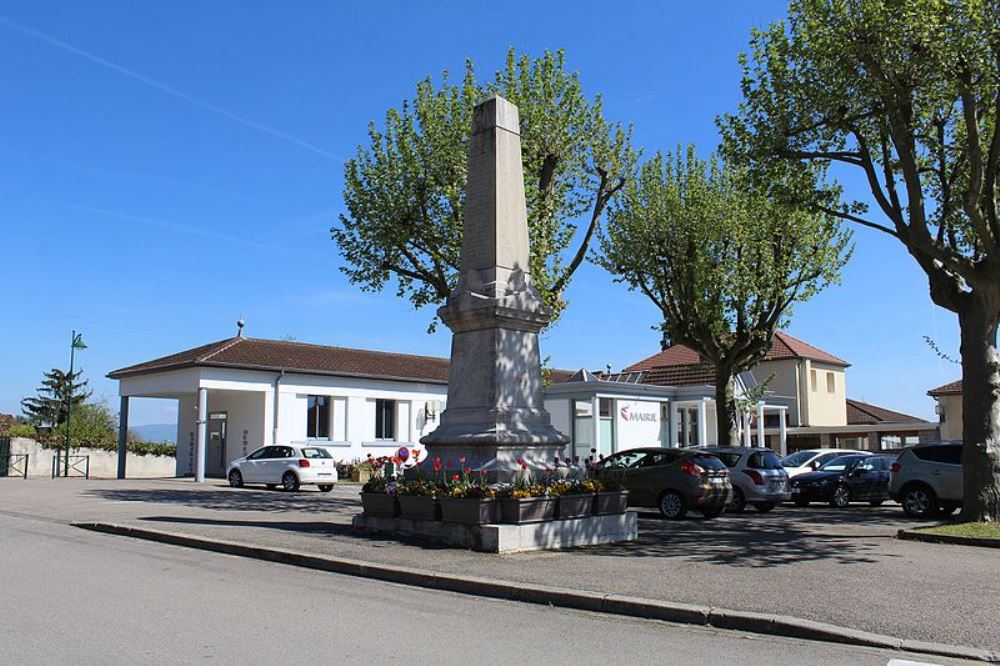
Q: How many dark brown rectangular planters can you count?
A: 6